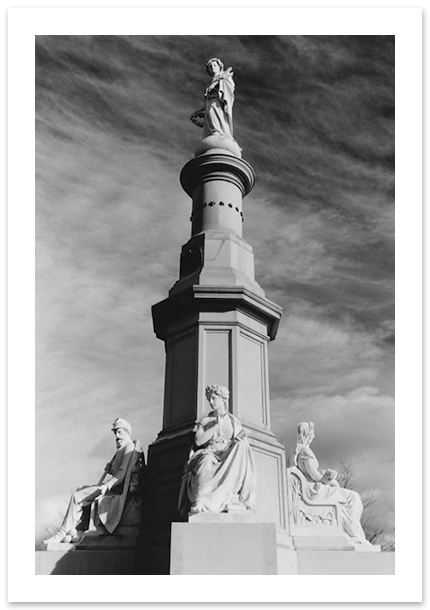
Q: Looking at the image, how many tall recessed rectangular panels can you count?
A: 3